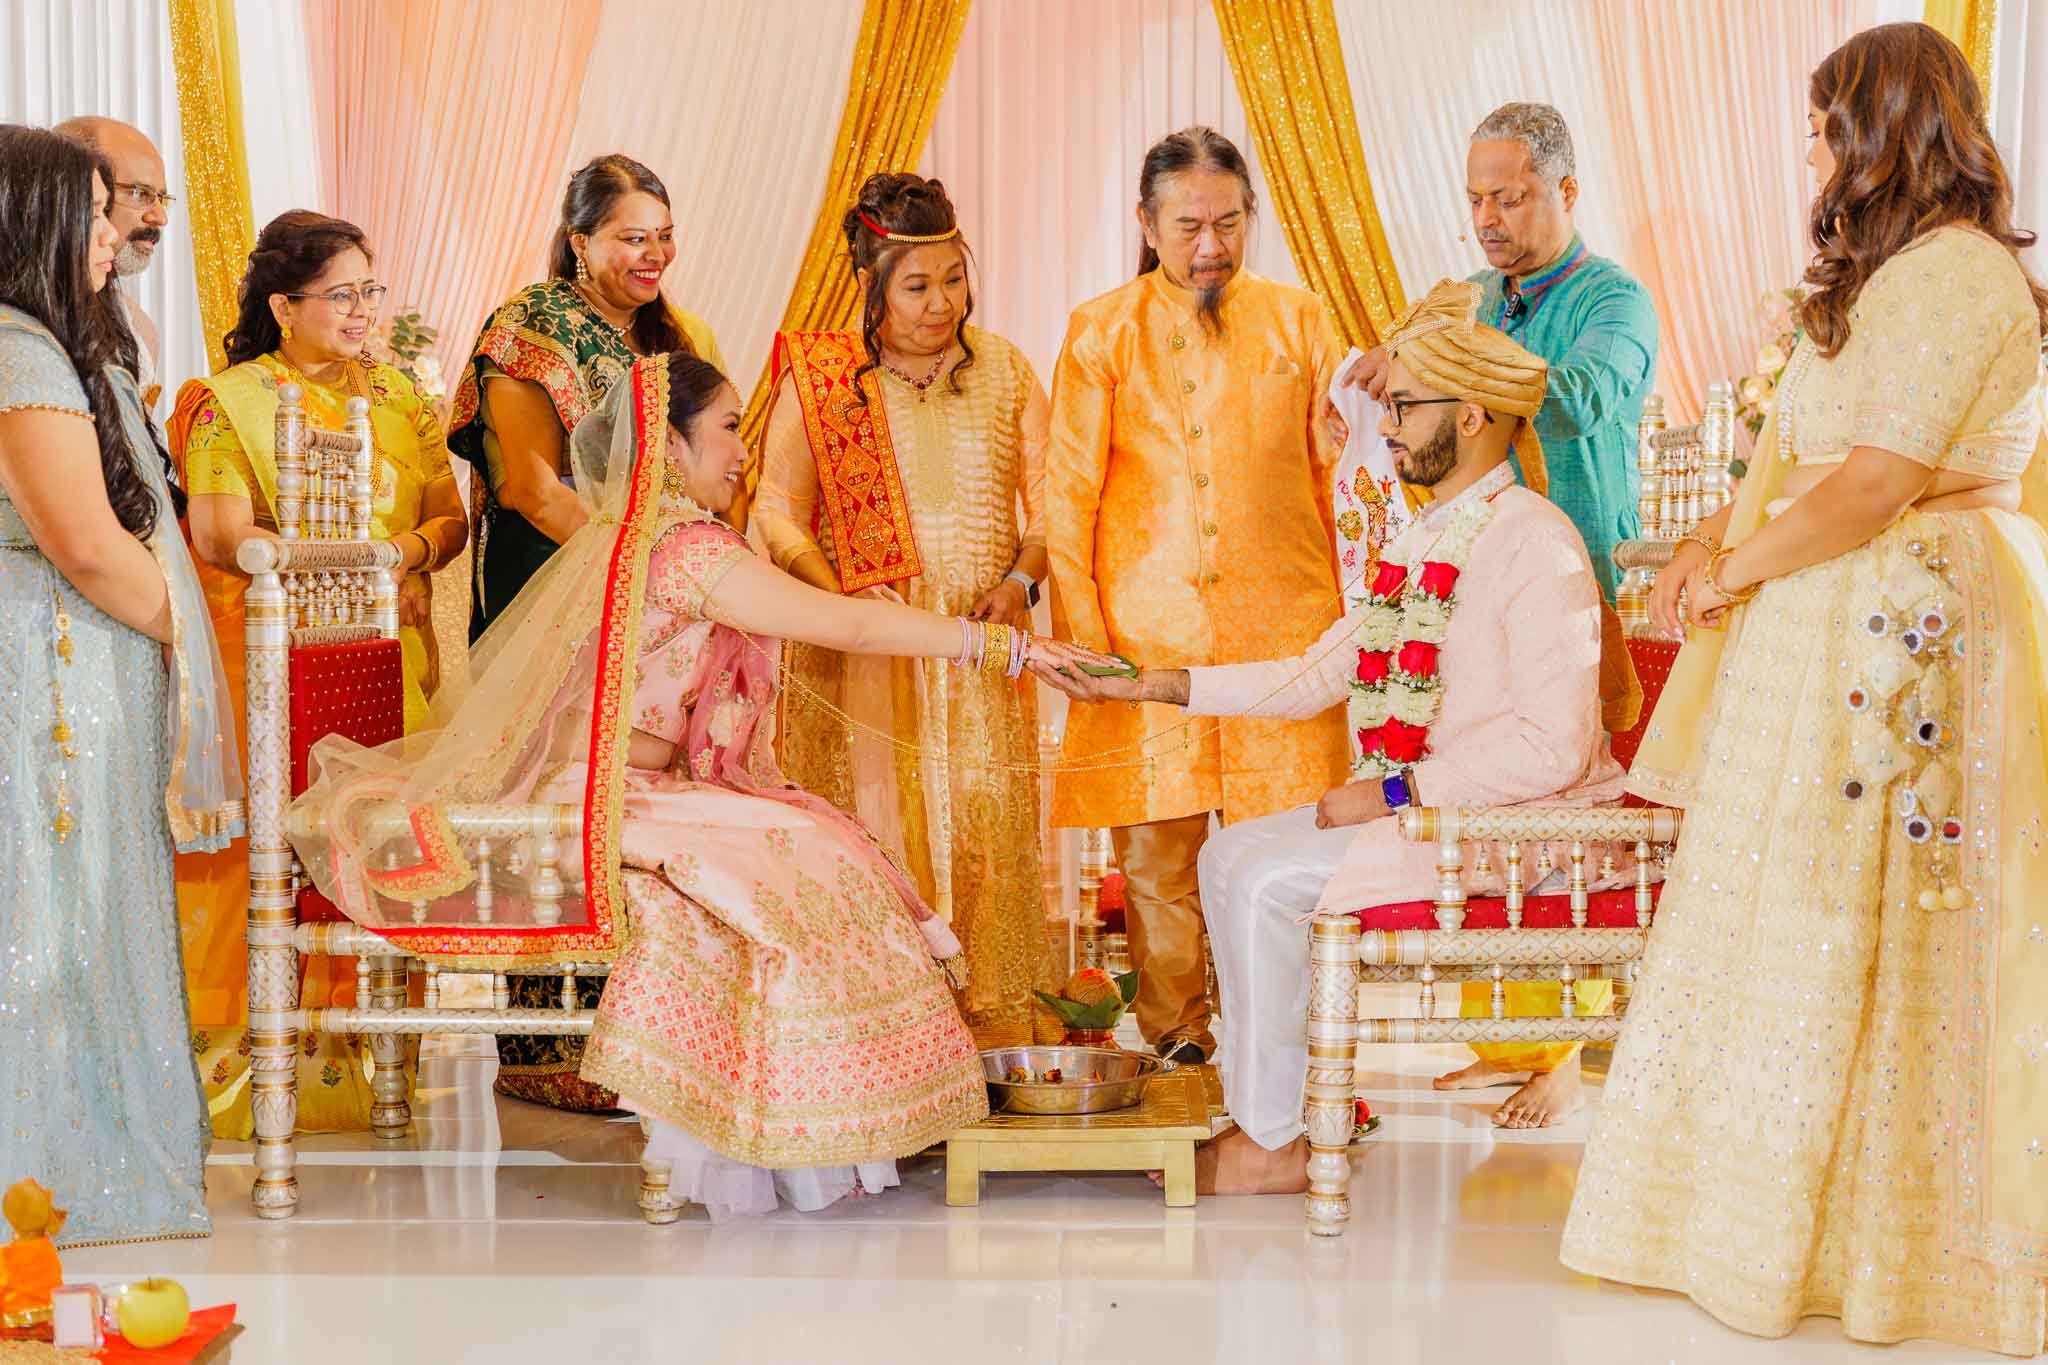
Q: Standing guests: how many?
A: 8